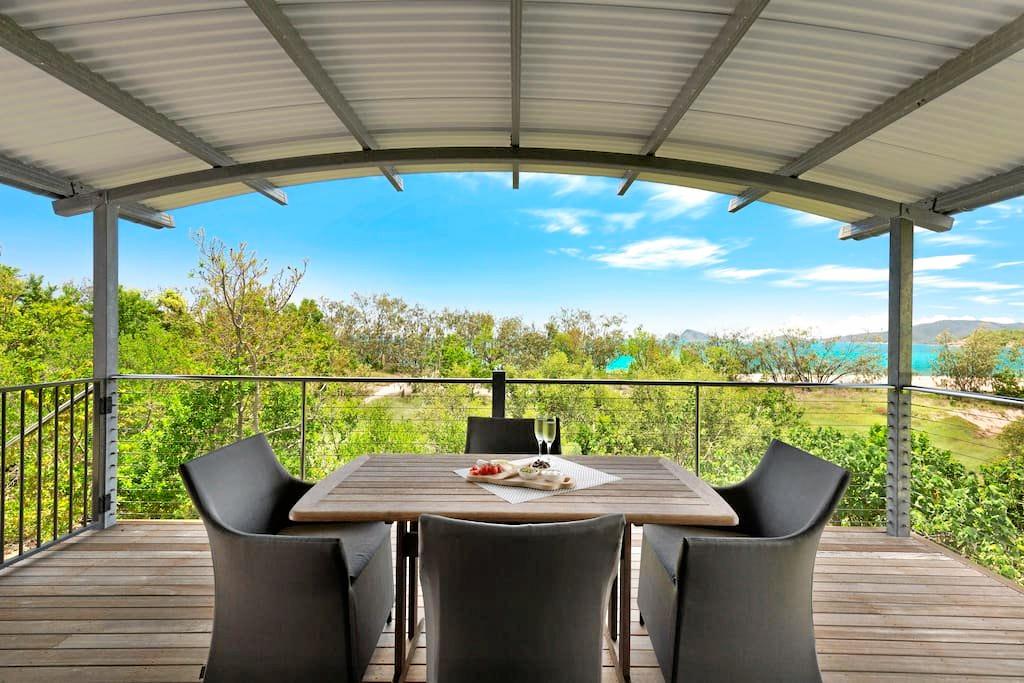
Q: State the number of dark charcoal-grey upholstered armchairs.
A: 4